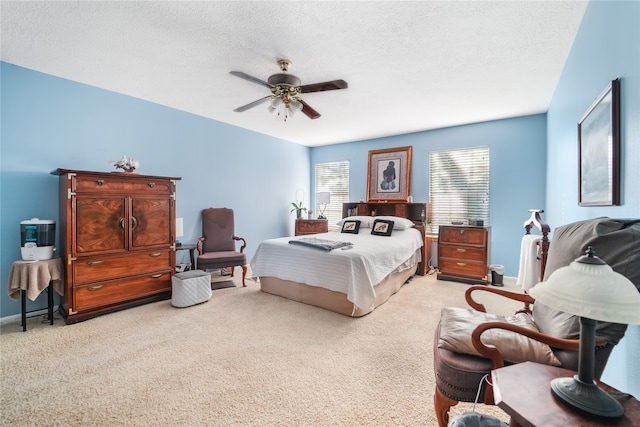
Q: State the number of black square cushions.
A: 2